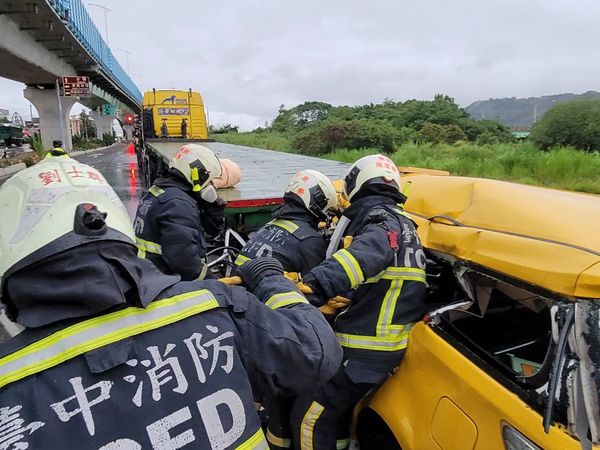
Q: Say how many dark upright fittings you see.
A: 2